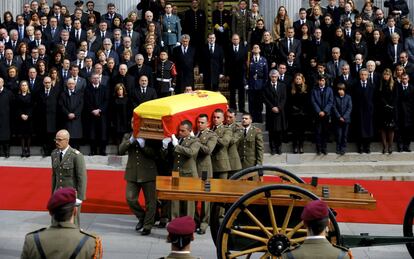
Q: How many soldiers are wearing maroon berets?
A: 3